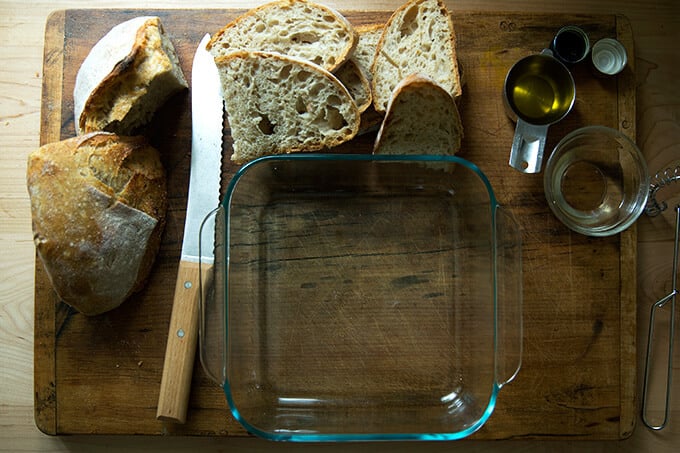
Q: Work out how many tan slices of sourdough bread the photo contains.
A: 6